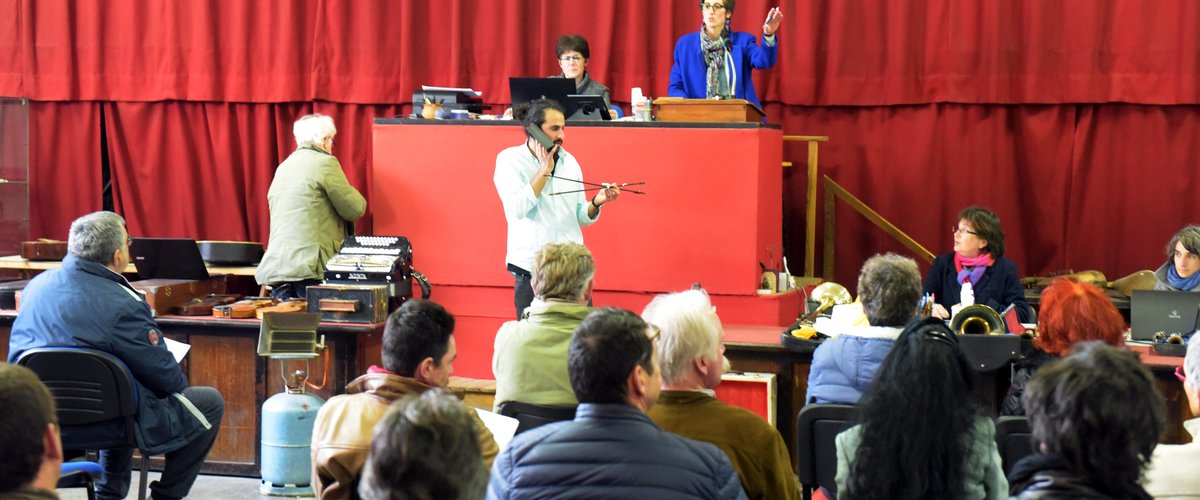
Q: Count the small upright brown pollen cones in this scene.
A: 0